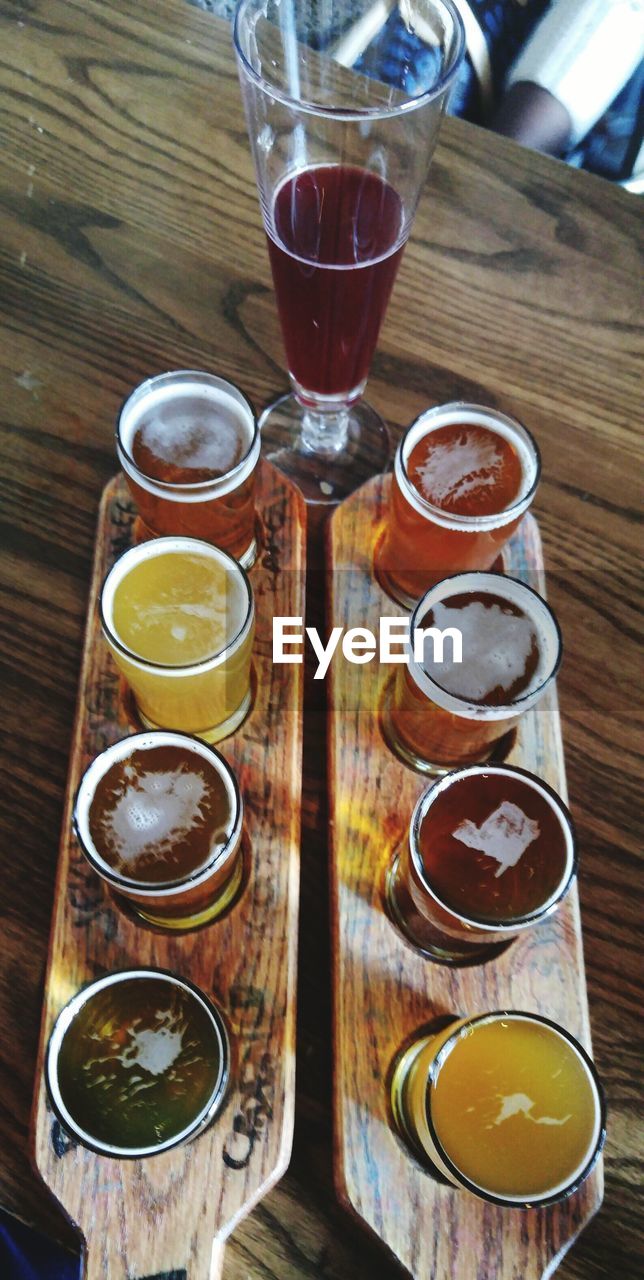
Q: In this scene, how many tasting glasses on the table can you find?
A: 8